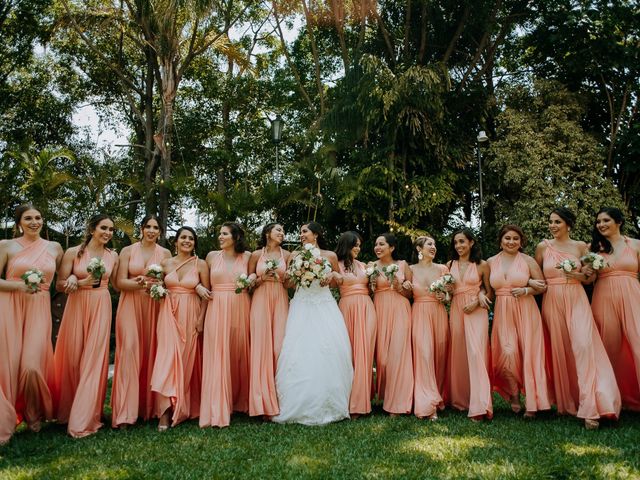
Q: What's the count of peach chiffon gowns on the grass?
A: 13